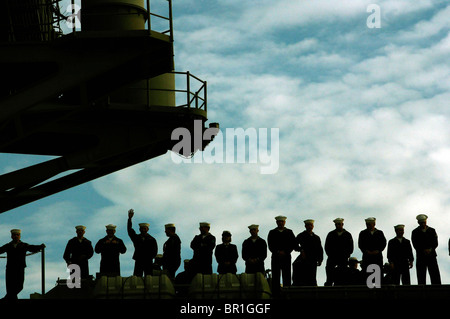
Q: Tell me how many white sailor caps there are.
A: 13